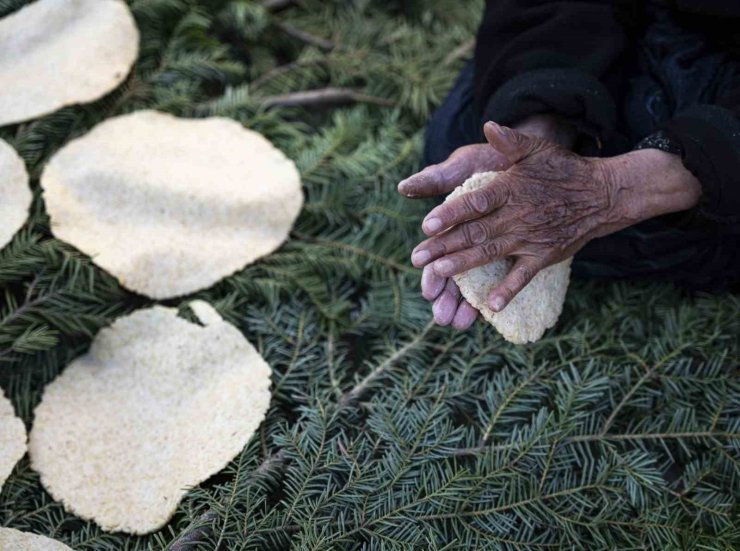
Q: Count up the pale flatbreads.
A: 7